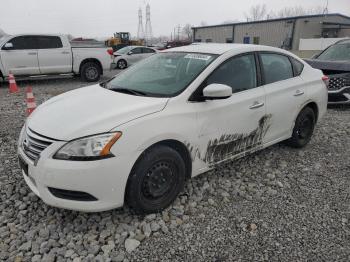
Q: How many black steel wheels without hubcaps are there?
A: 2